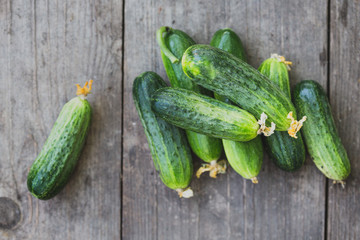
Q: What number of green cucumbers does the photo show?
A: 8